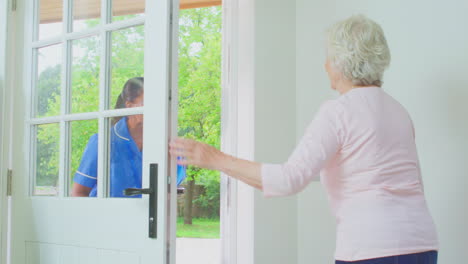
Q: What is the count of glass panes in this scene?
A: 9